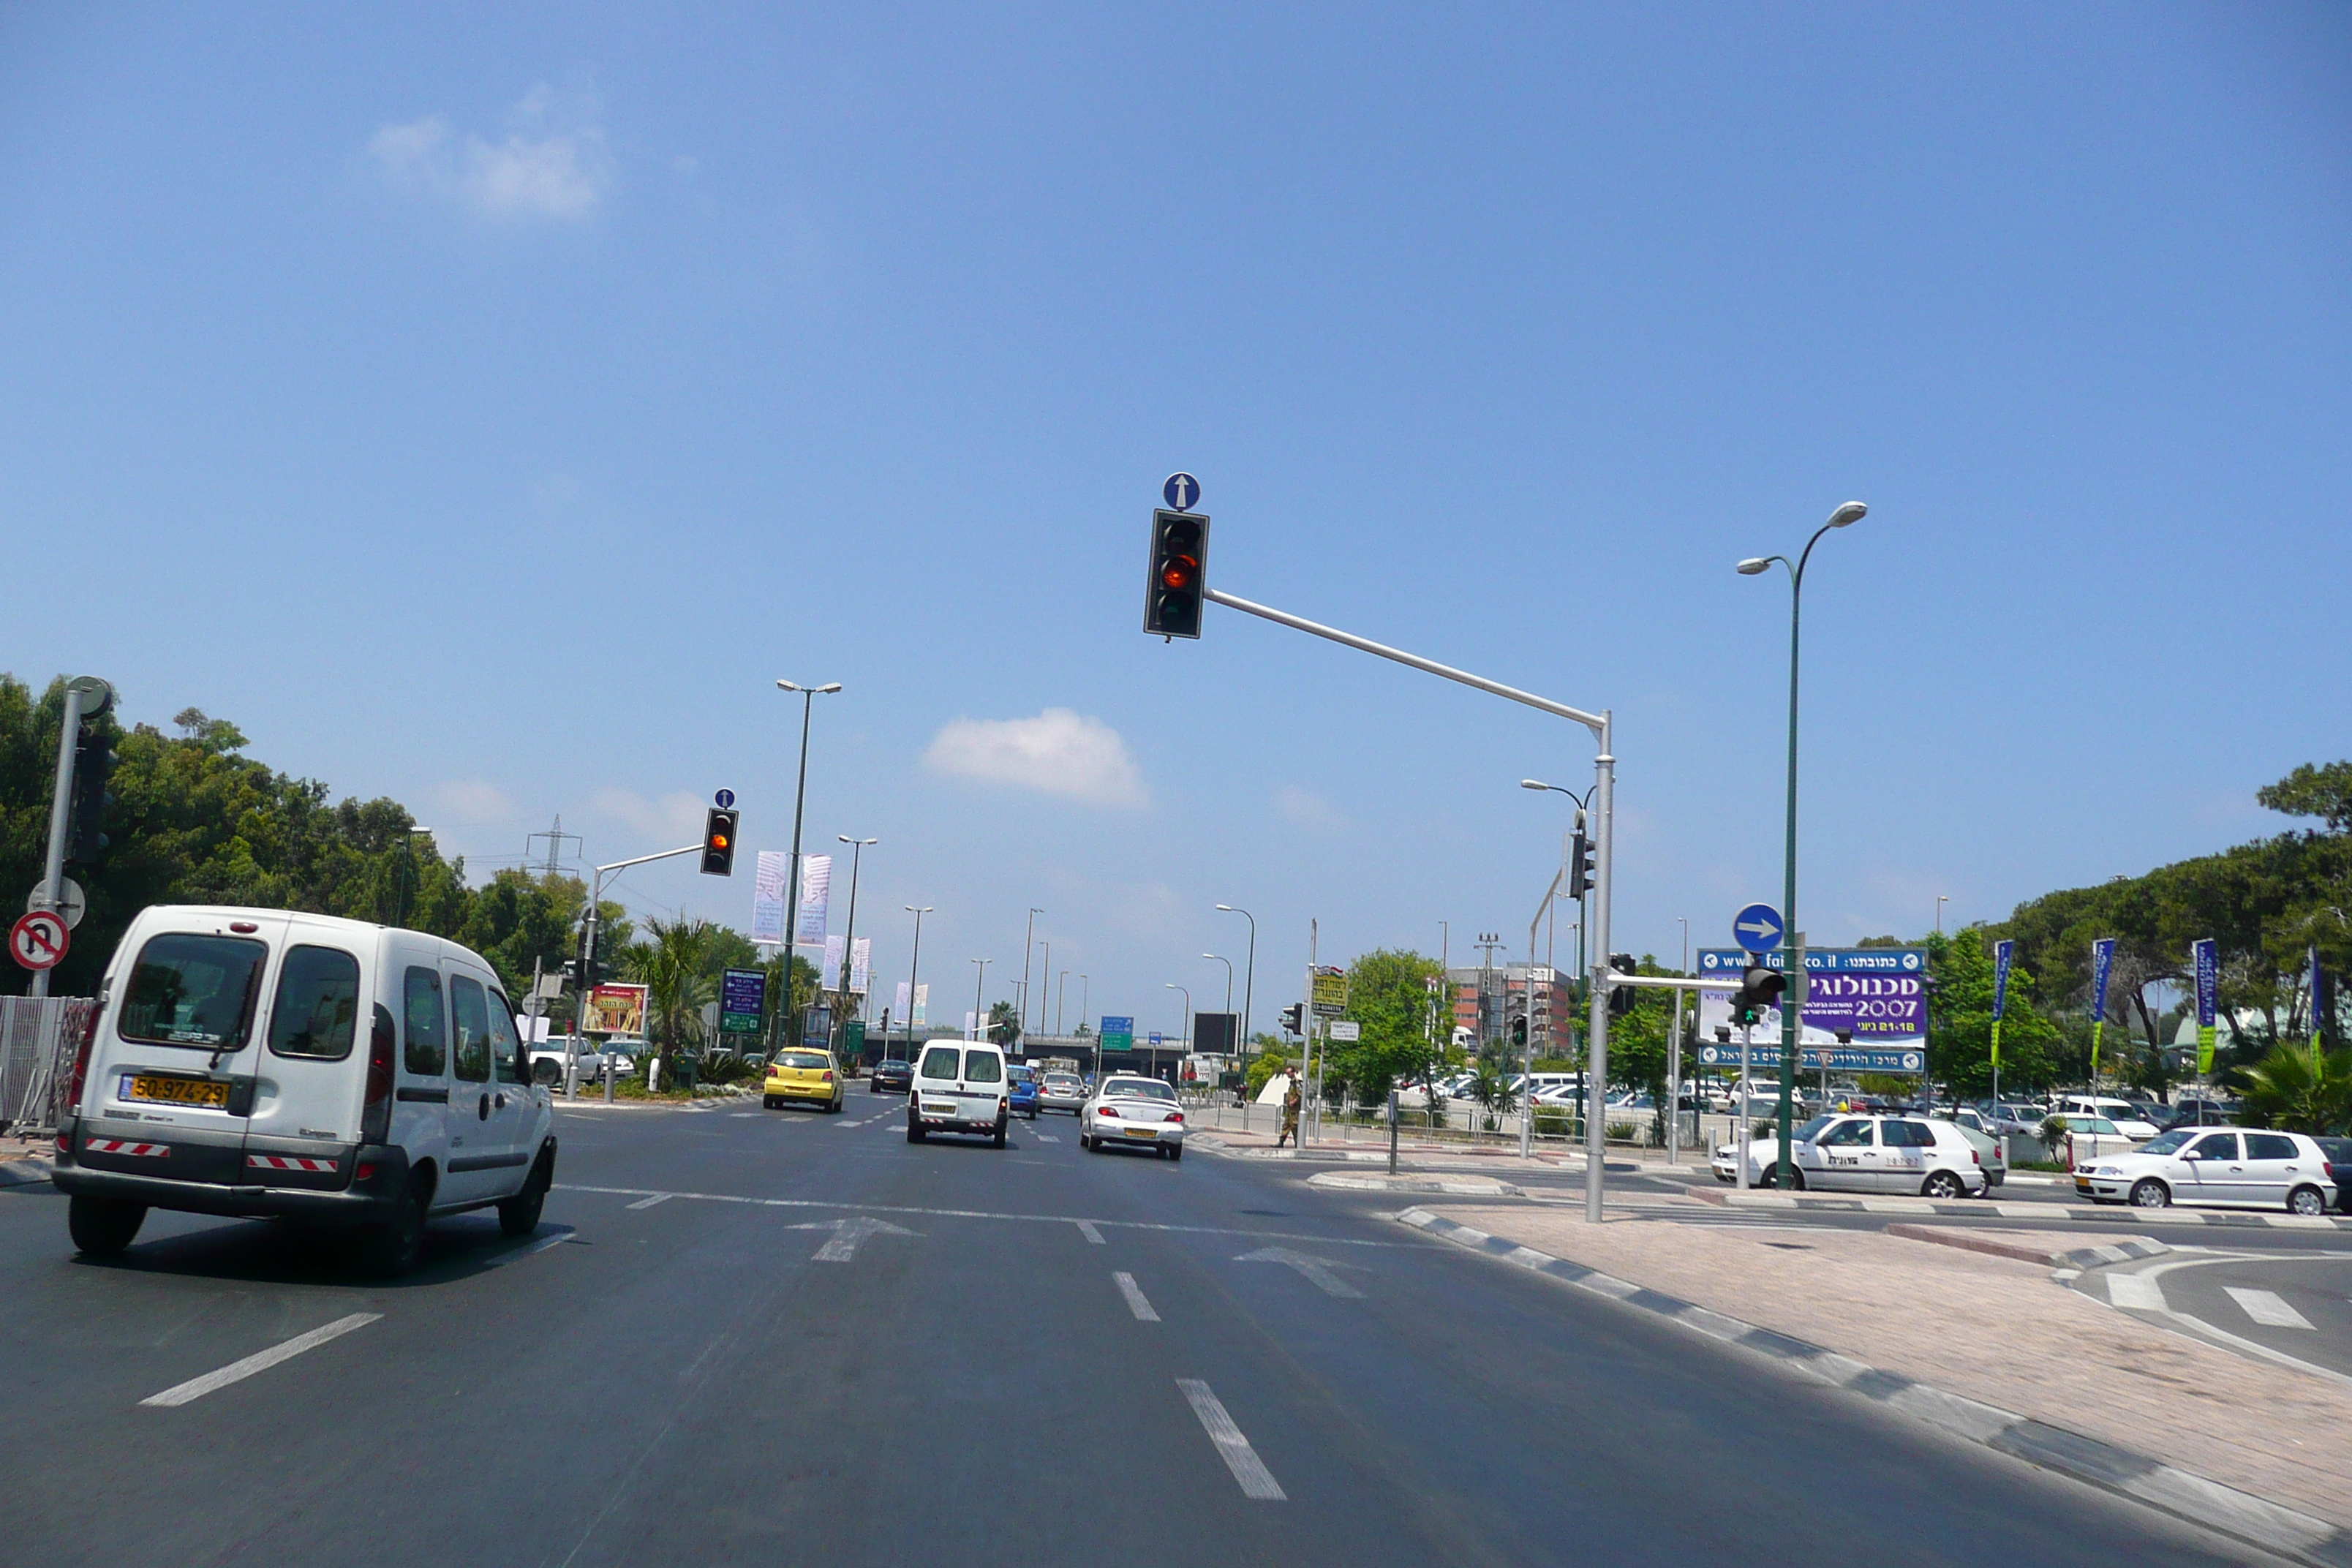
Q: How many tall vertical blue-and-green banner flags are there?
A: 4